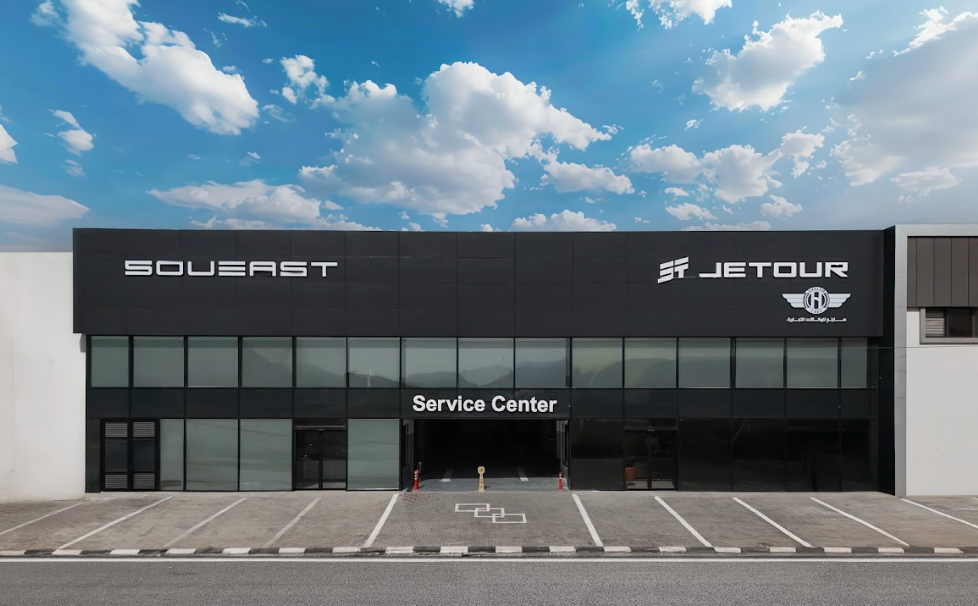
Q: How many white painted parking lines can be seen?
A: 10